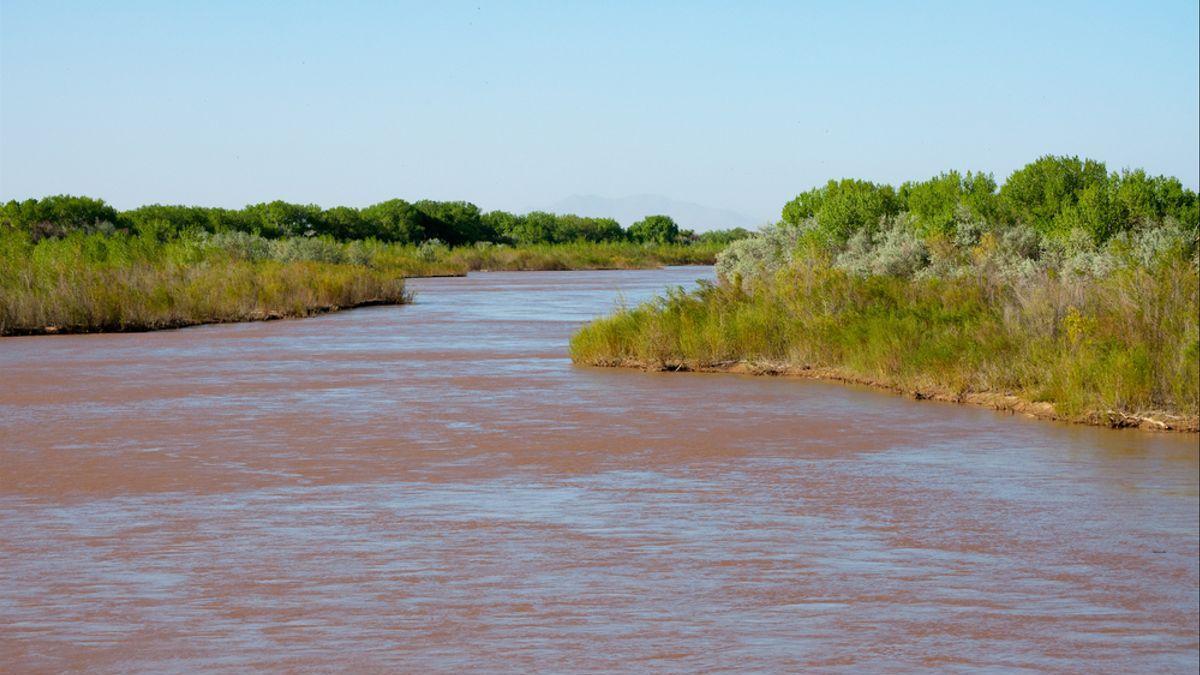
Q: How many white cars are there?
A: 0